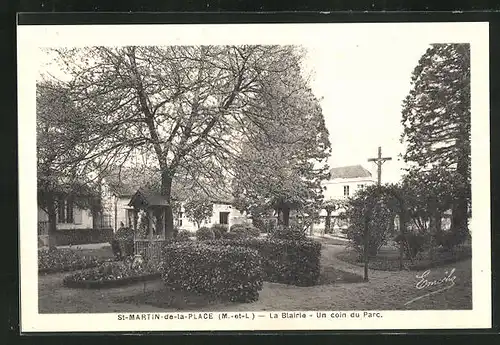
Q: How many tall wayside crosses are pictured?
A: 1